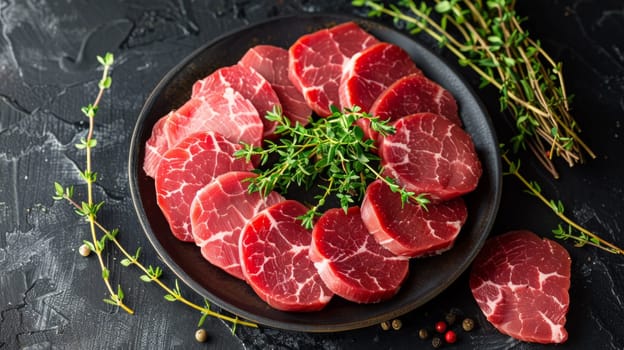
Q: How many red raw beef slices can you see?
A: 13